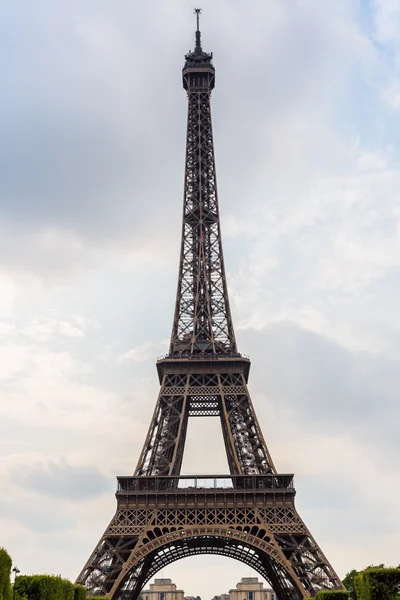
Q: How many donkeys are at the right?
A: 0